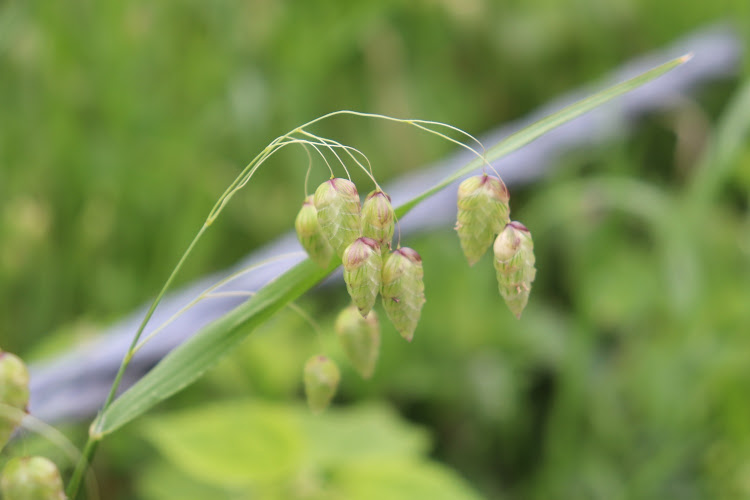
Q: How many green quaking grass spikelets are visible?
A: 11